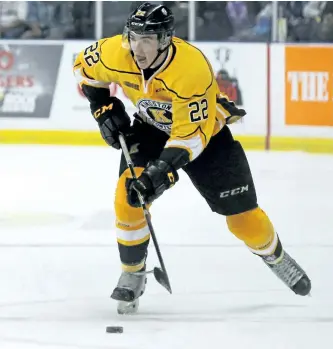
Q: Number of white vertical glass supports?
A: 3